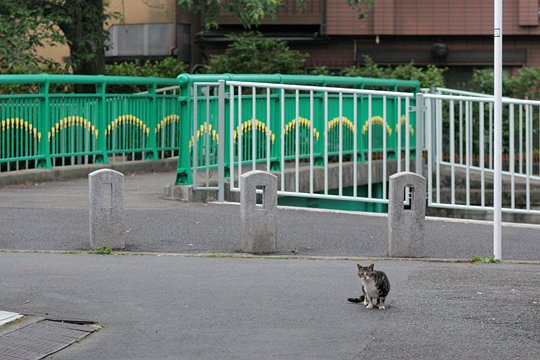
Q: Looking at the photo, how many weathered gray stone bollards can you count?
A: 3